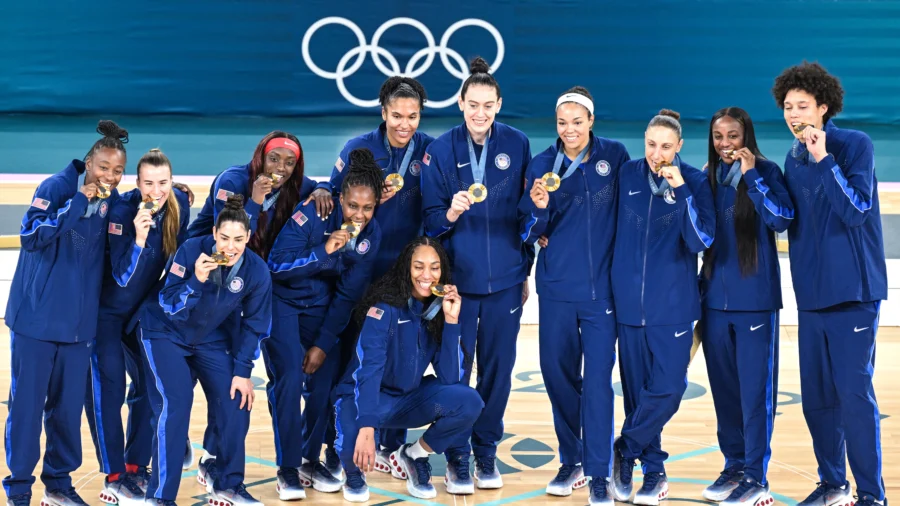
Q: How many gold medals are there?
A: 12